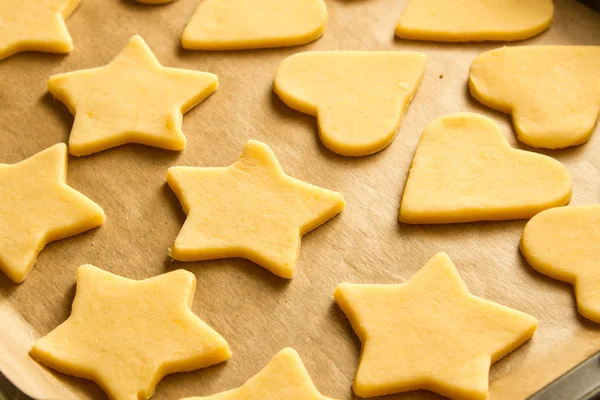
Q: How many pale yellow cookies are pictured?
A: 14